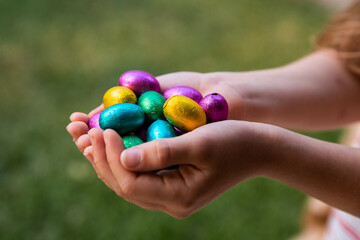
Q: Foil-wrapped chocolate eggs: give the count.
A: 10